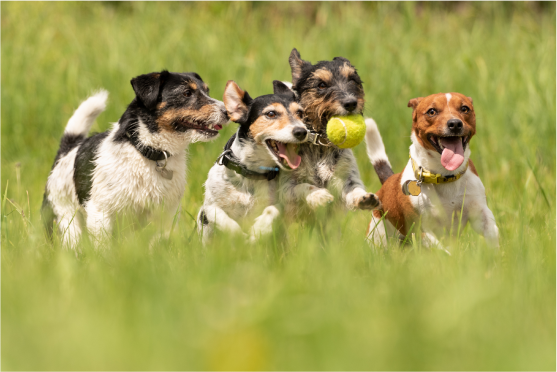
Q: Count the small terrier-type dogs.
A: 4